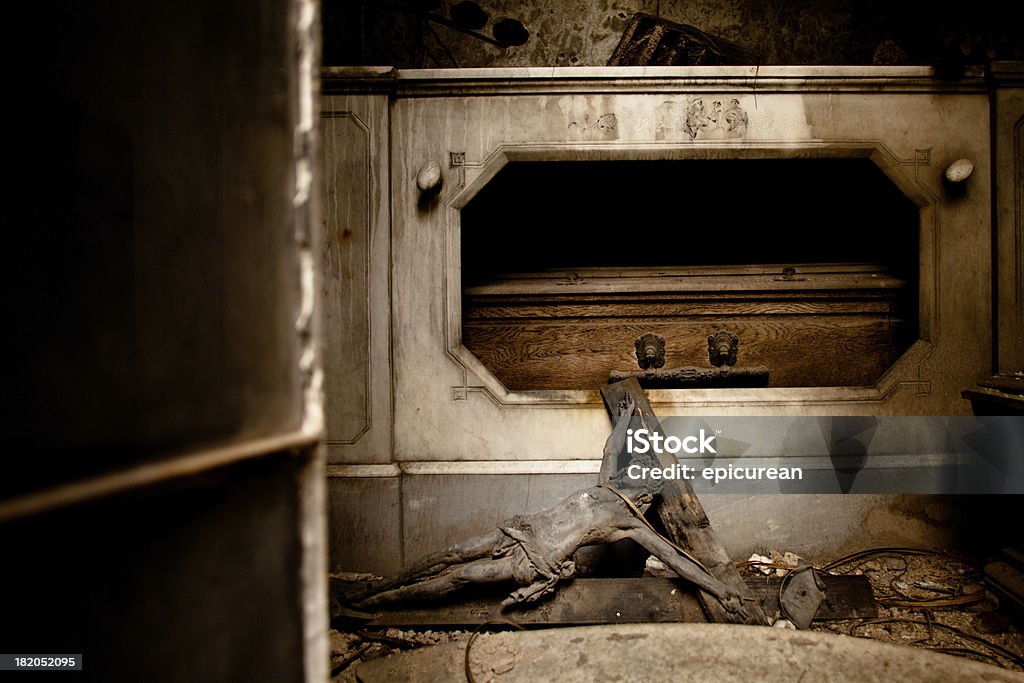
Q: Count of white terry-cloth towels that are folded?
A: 0